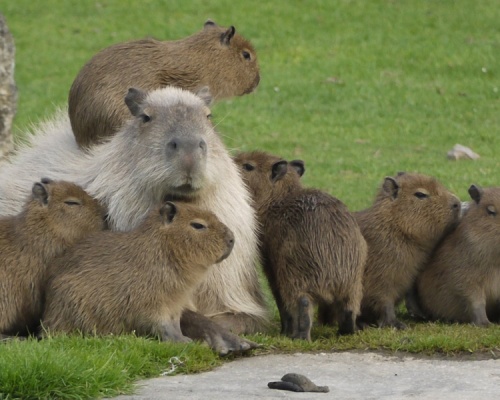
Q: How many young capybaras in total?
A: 6